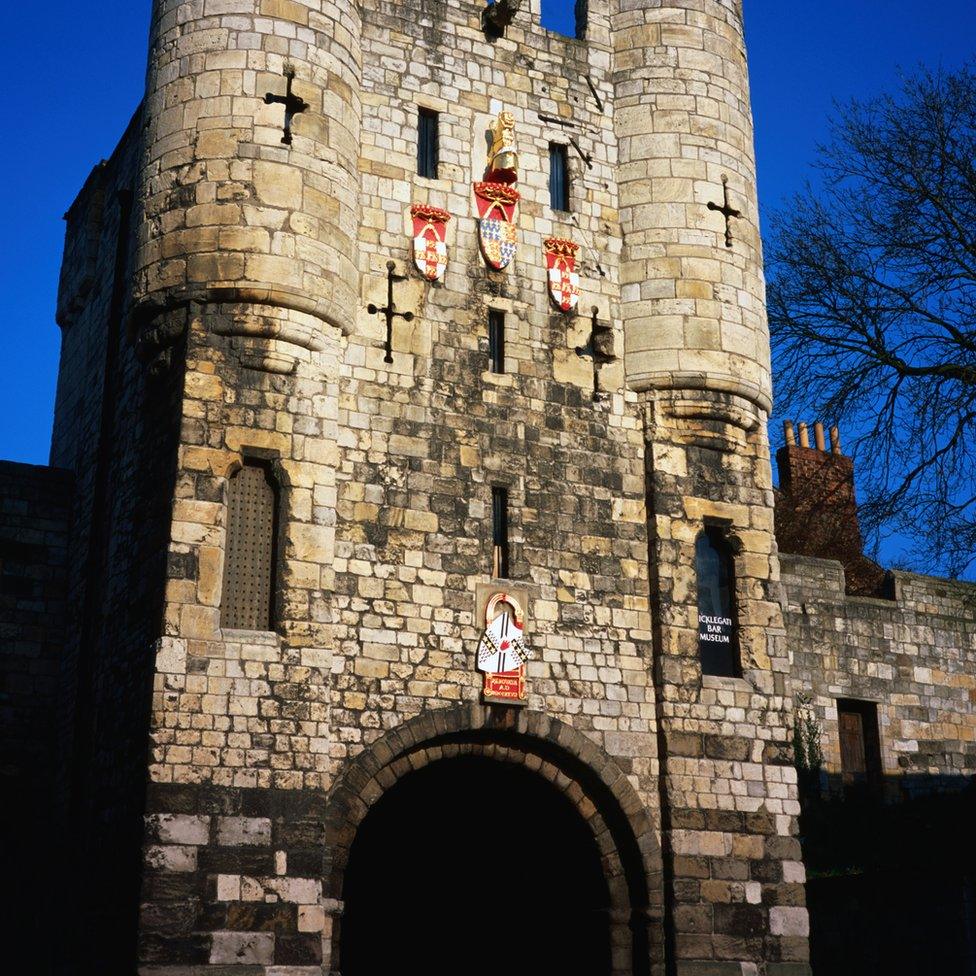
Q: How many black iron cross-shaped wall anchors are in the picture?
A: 4